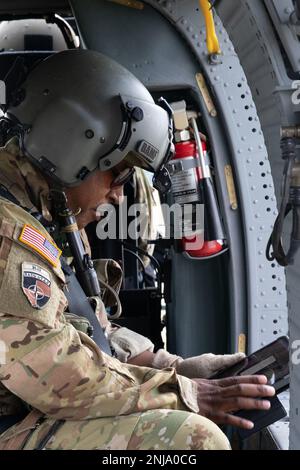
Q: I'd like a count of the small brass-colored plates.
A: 4